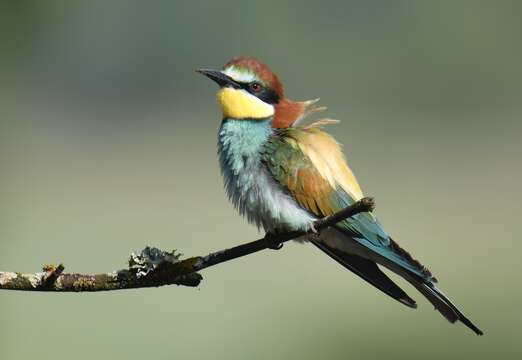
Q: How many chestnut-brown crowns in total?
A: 1